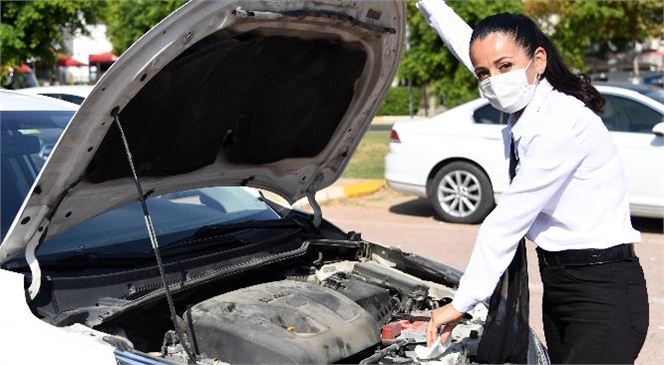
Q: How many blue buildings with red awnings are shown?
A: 0